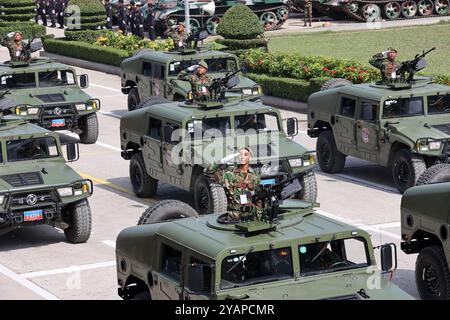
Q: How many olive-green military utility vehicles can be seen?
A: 7